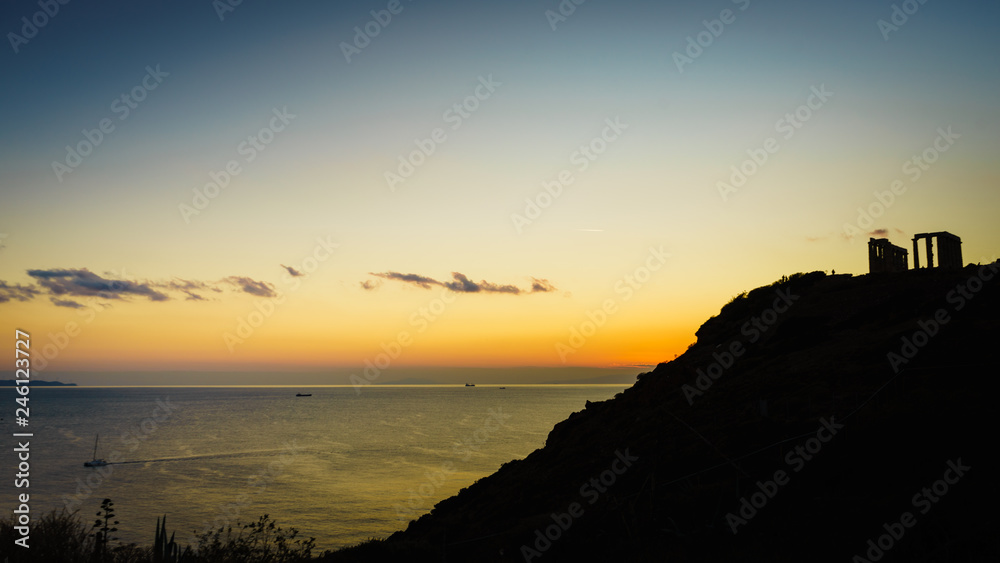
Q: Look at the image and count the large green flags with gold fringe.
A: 0